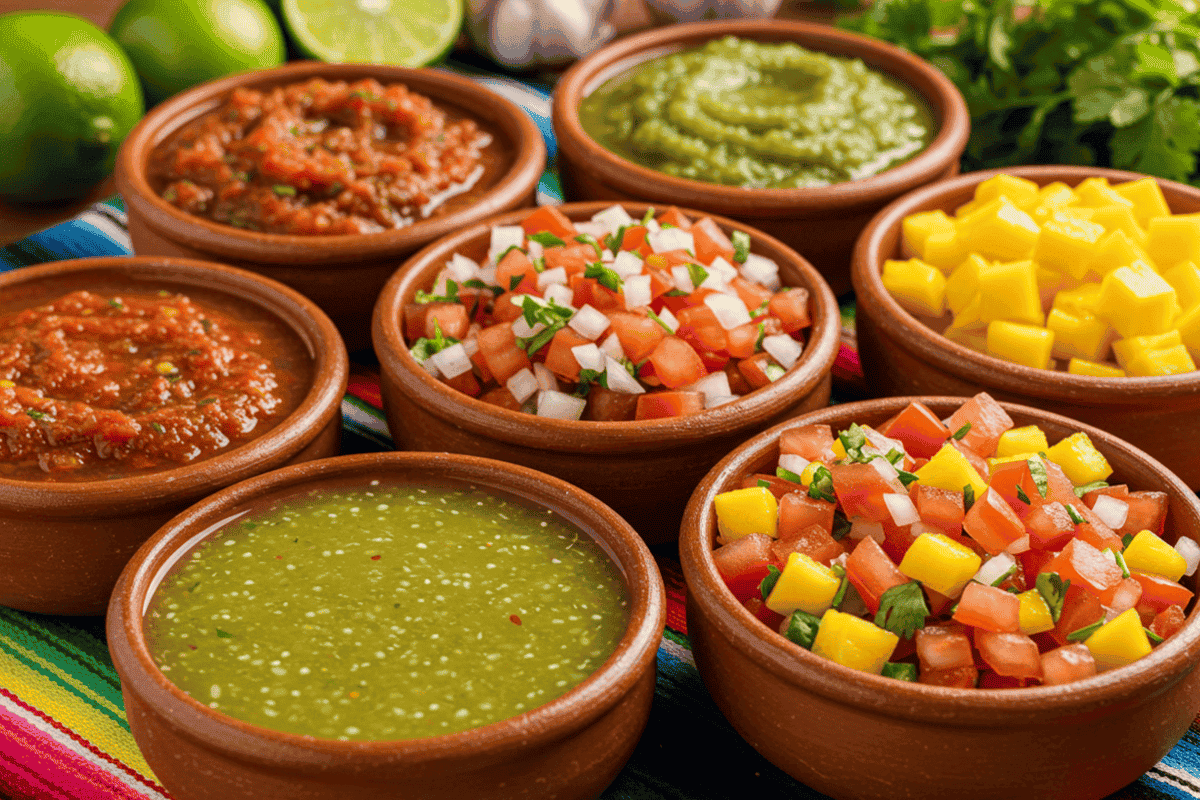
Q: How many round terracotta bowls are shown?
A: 7